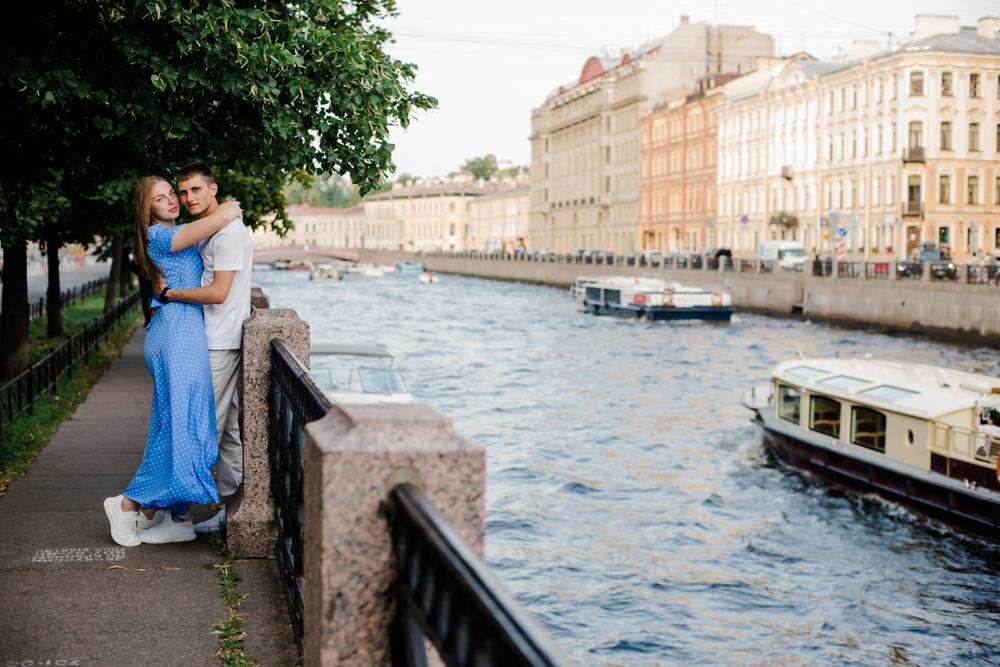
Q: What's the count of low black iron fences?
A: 2